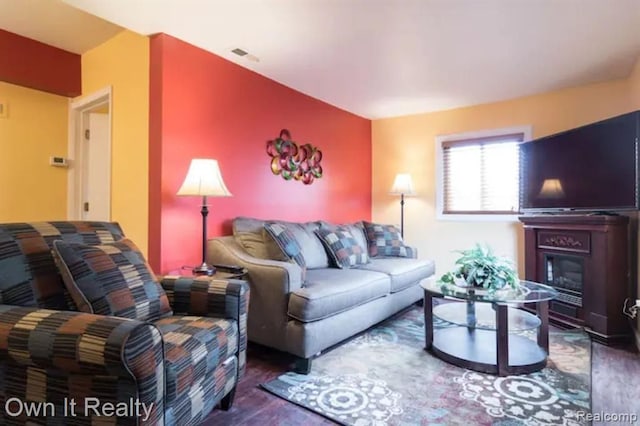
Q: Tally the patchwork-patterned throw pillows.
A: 4